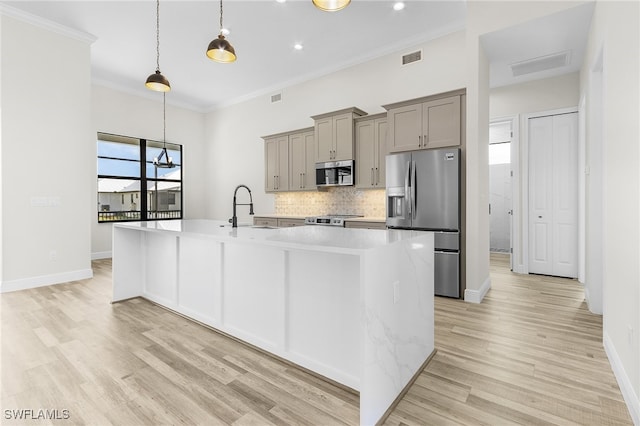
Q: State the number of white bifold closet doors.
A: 1